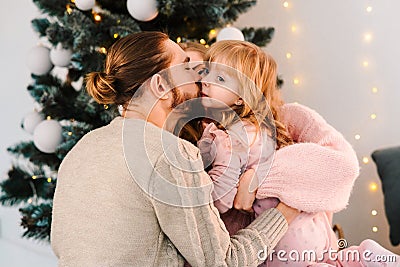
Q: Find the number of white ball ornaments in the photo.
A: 7